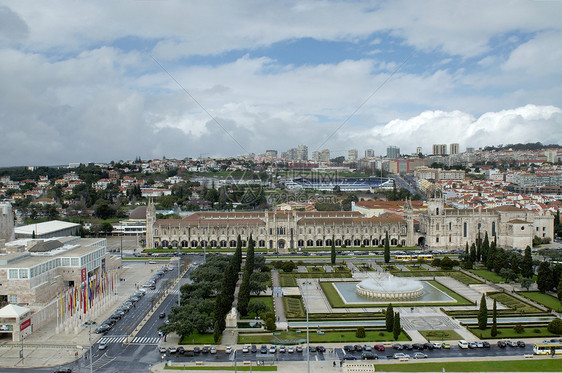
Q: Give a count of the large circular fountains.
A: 1